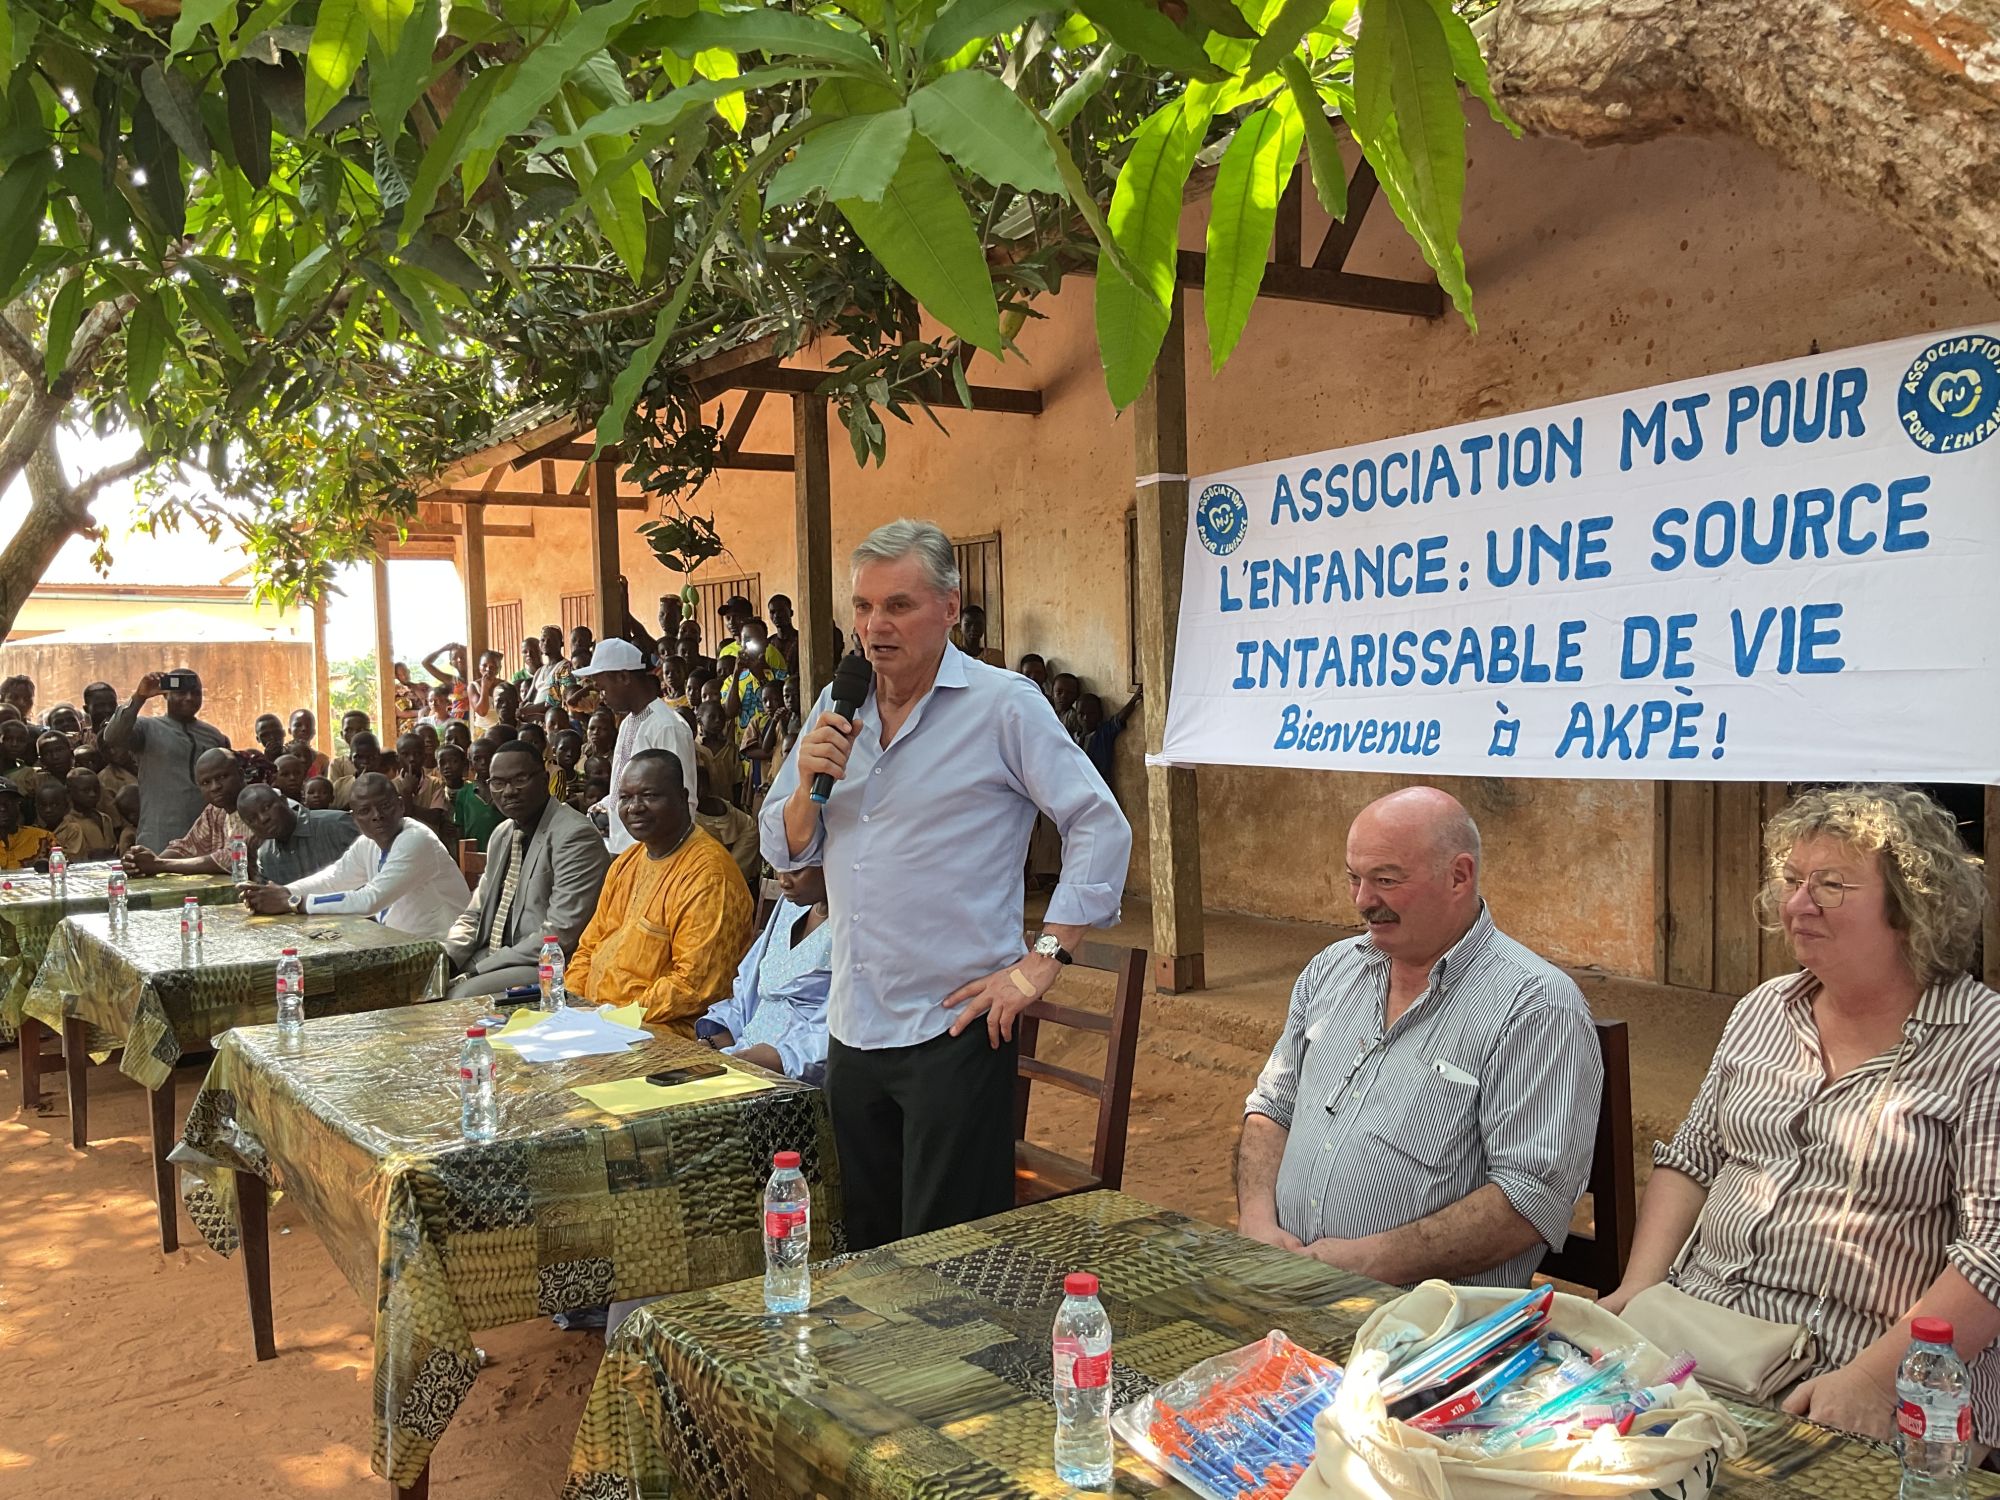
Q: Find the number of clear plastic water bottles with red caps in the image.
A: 10